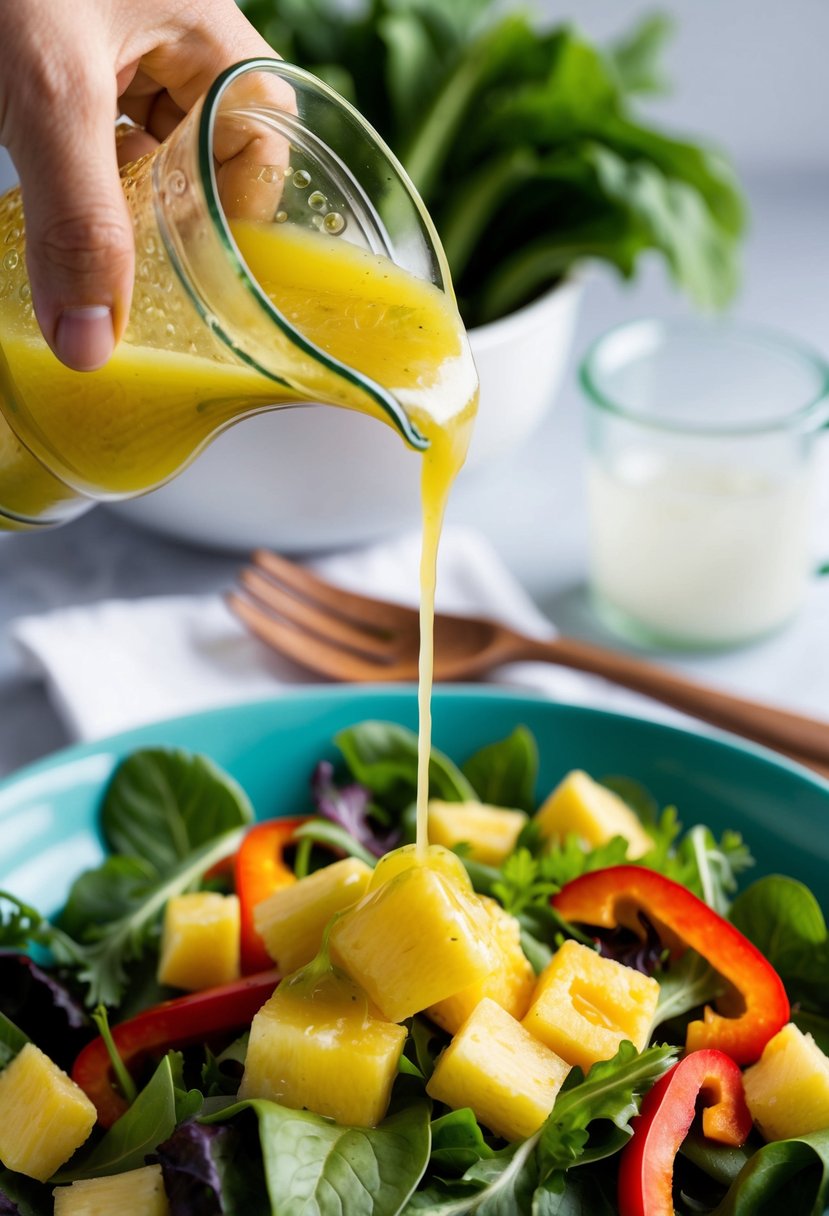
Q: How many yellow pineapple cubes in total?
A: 12